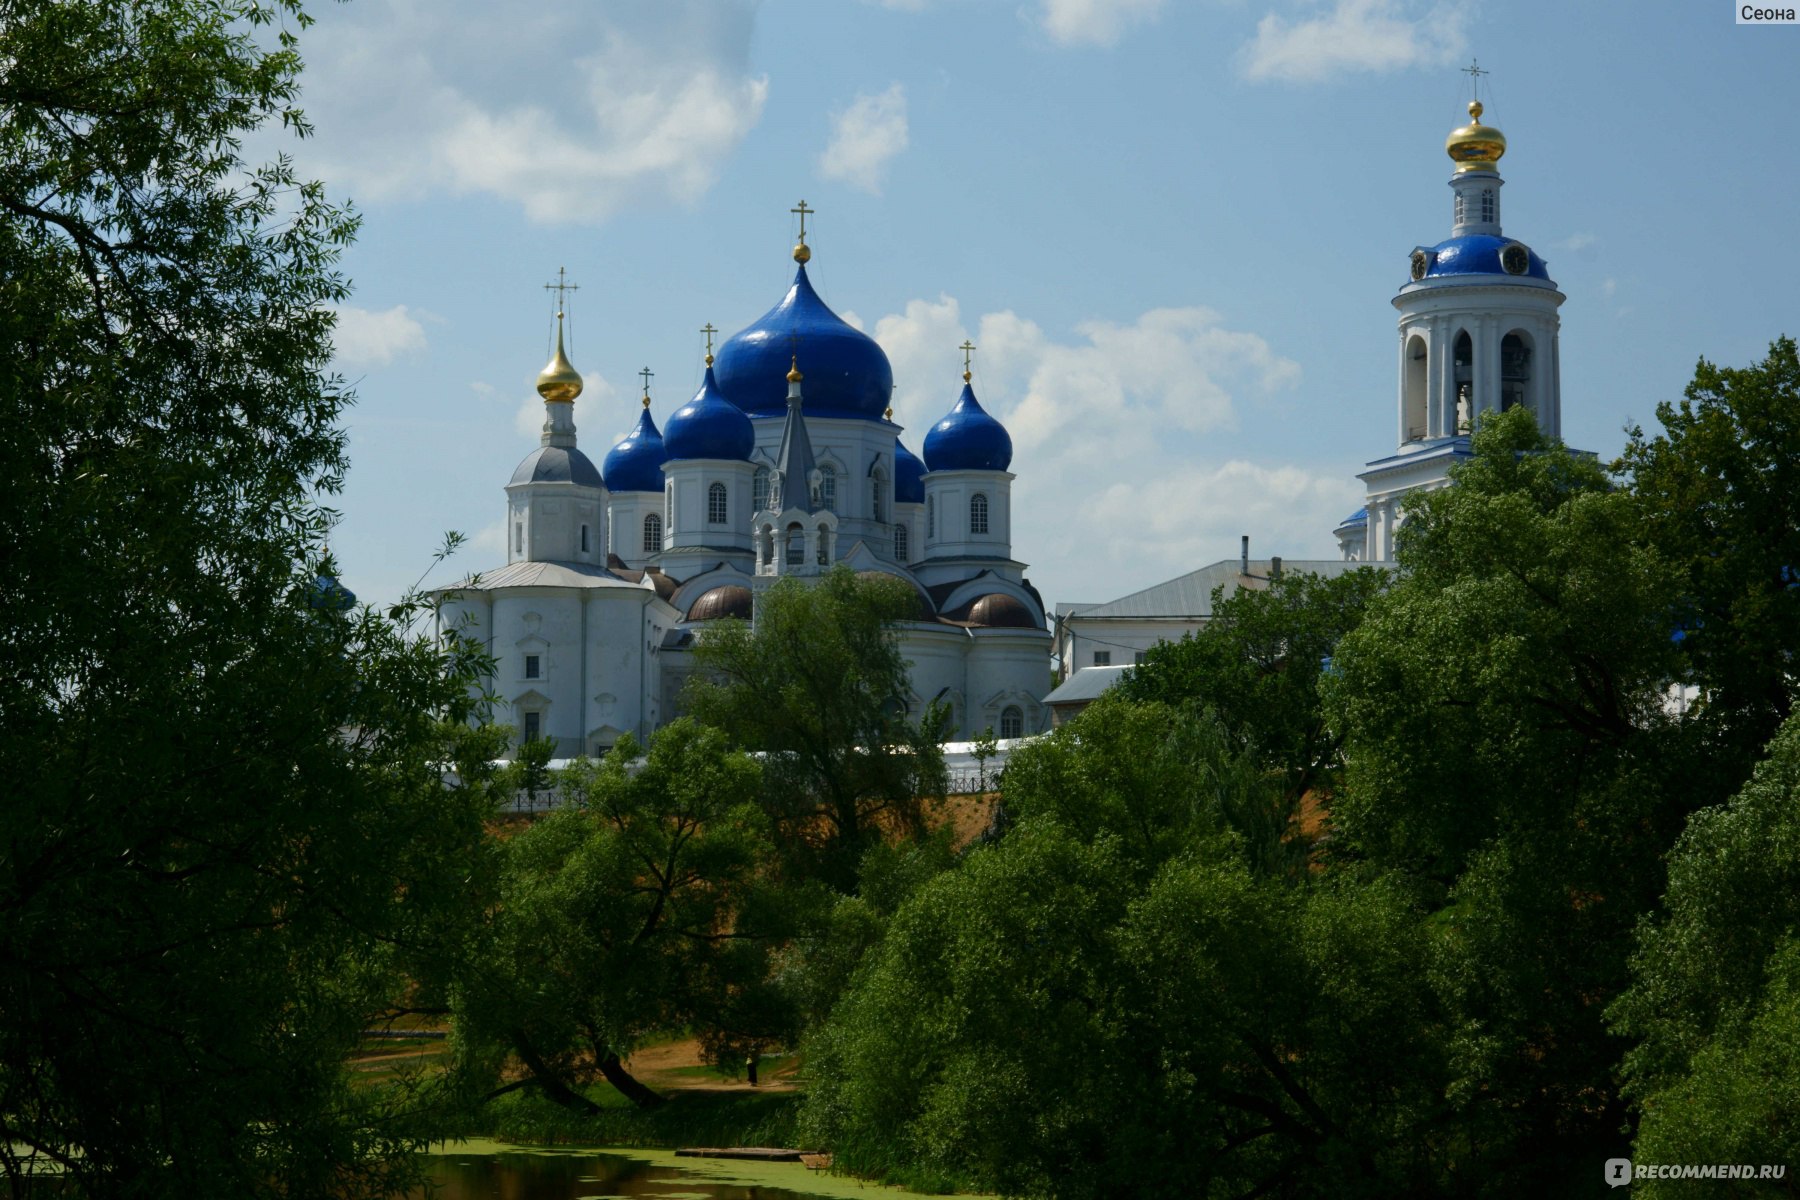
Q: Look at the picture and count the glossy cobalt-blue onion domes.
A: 5